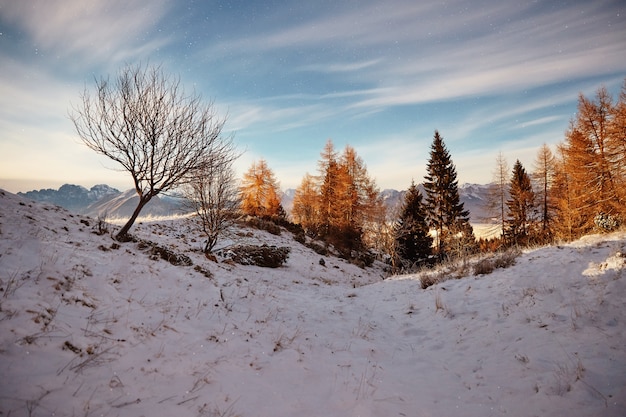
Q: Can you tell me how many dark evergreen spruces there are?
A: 3